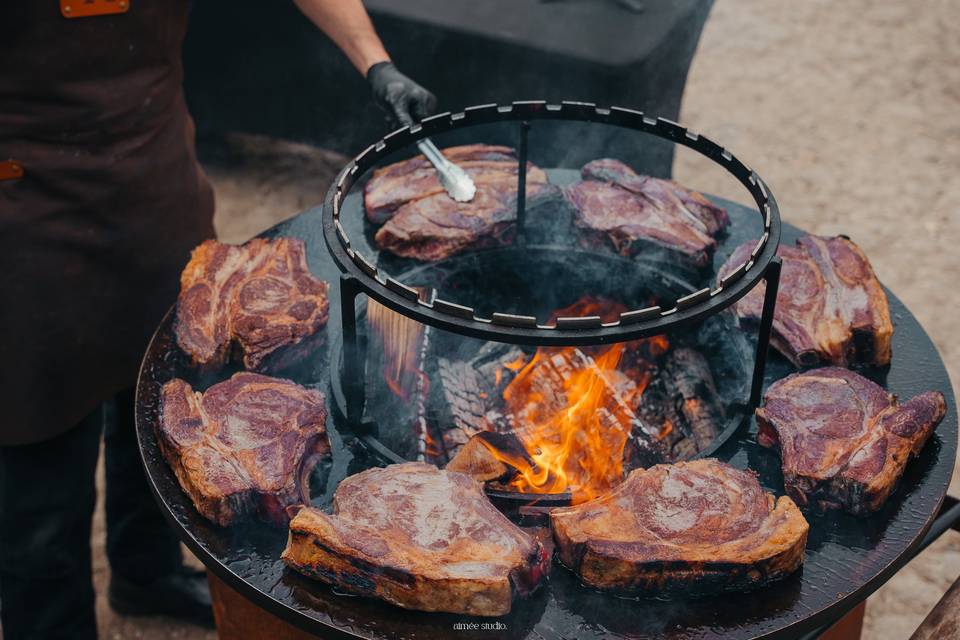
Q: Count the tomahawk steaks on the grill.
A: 8